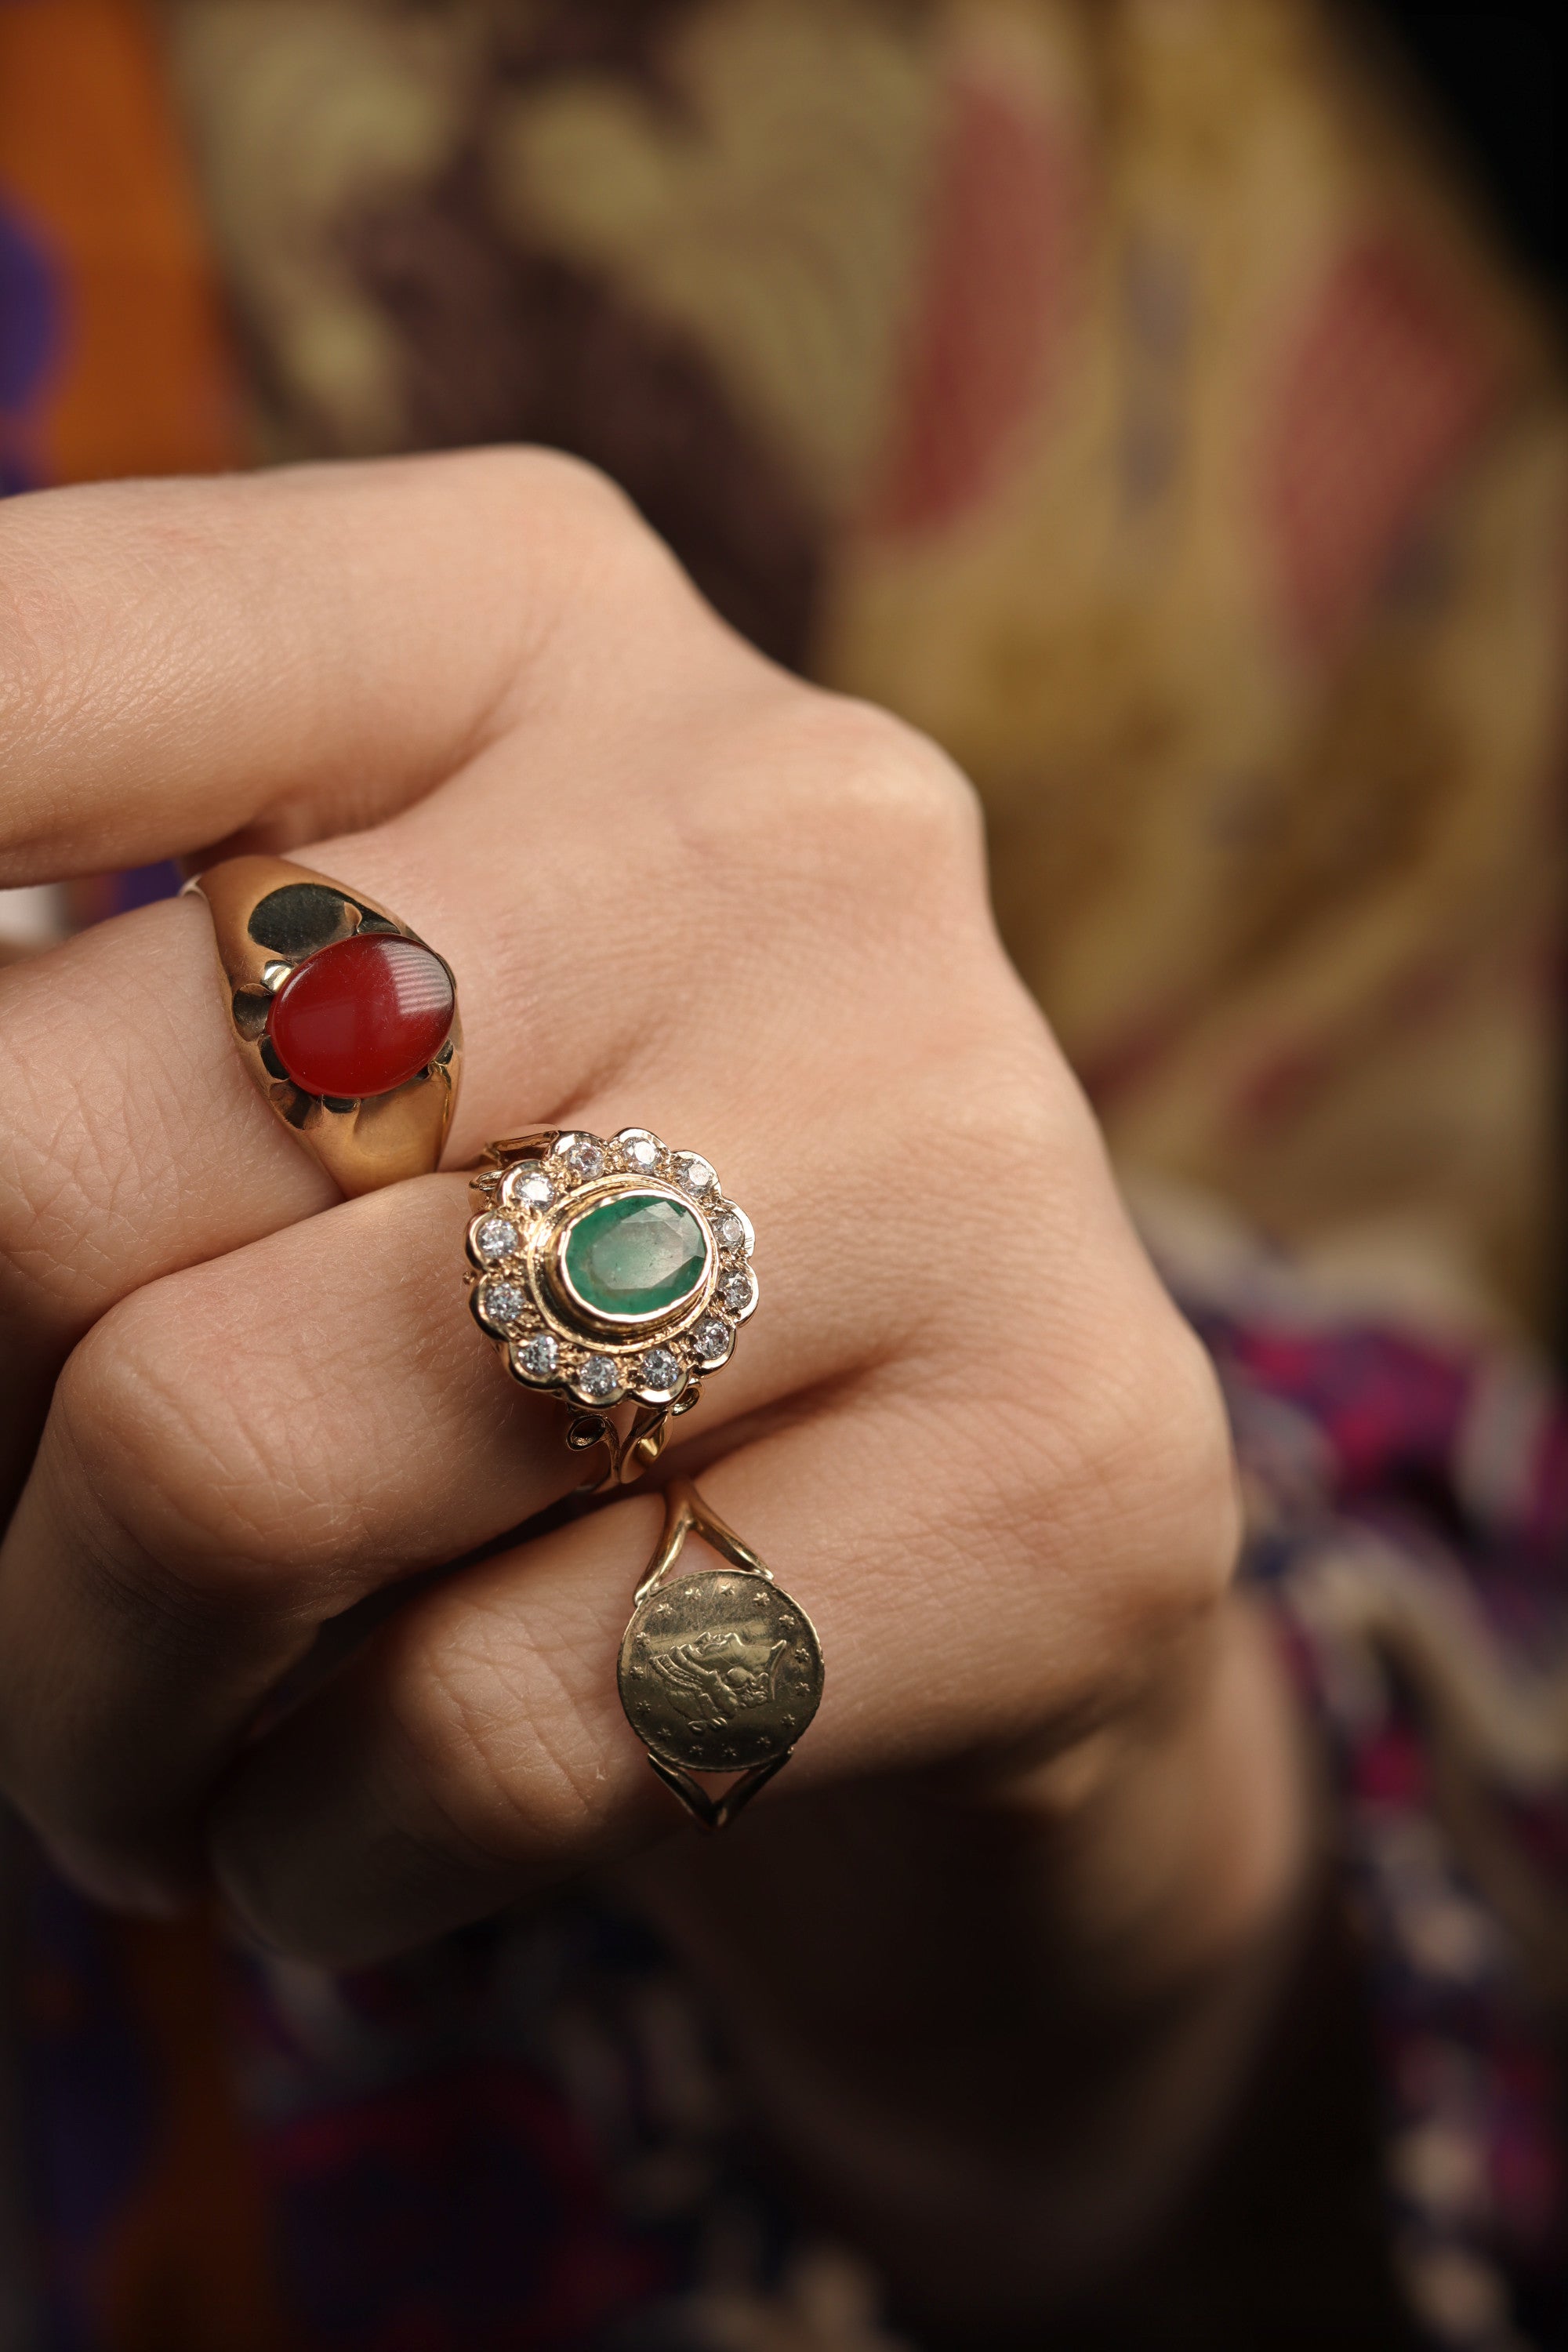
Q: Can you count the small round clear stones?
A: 12